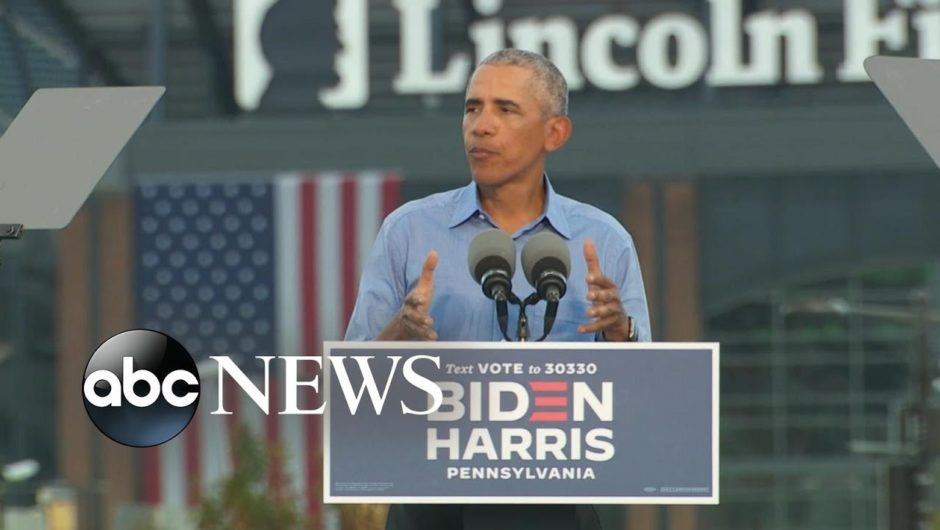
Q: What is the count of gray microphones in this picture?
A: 2